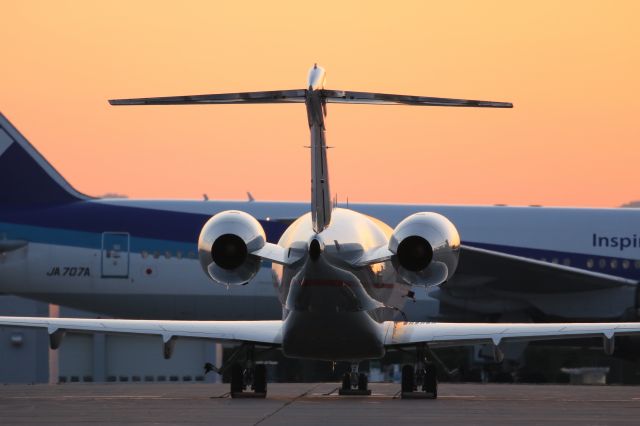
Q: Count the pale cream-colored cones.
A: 0